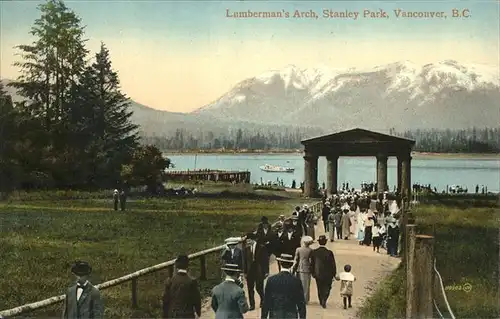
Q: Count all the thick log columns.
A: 4